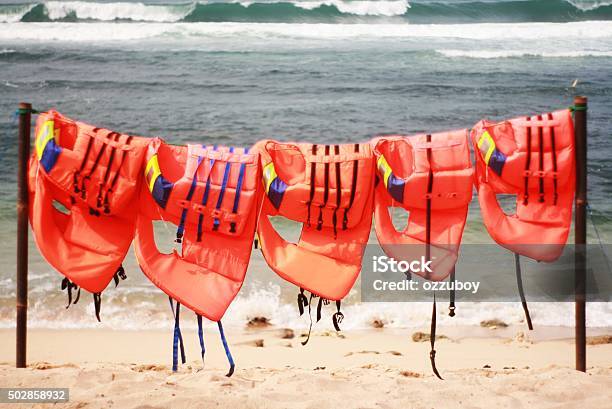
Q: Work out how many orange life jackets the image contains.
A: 5